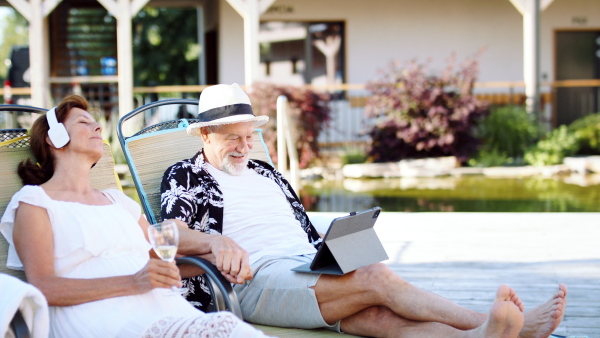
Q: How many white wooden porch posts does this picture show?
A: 4